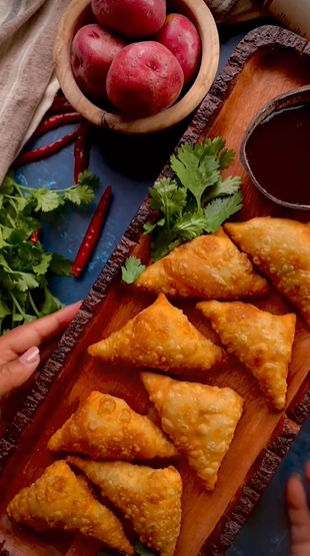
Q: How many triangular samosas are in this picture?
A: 8